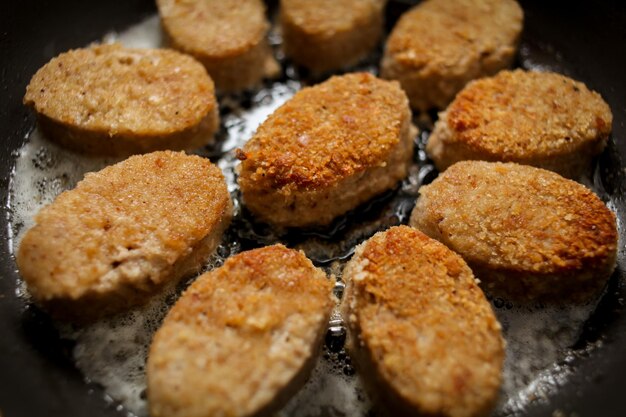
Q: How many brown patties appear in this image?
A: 10